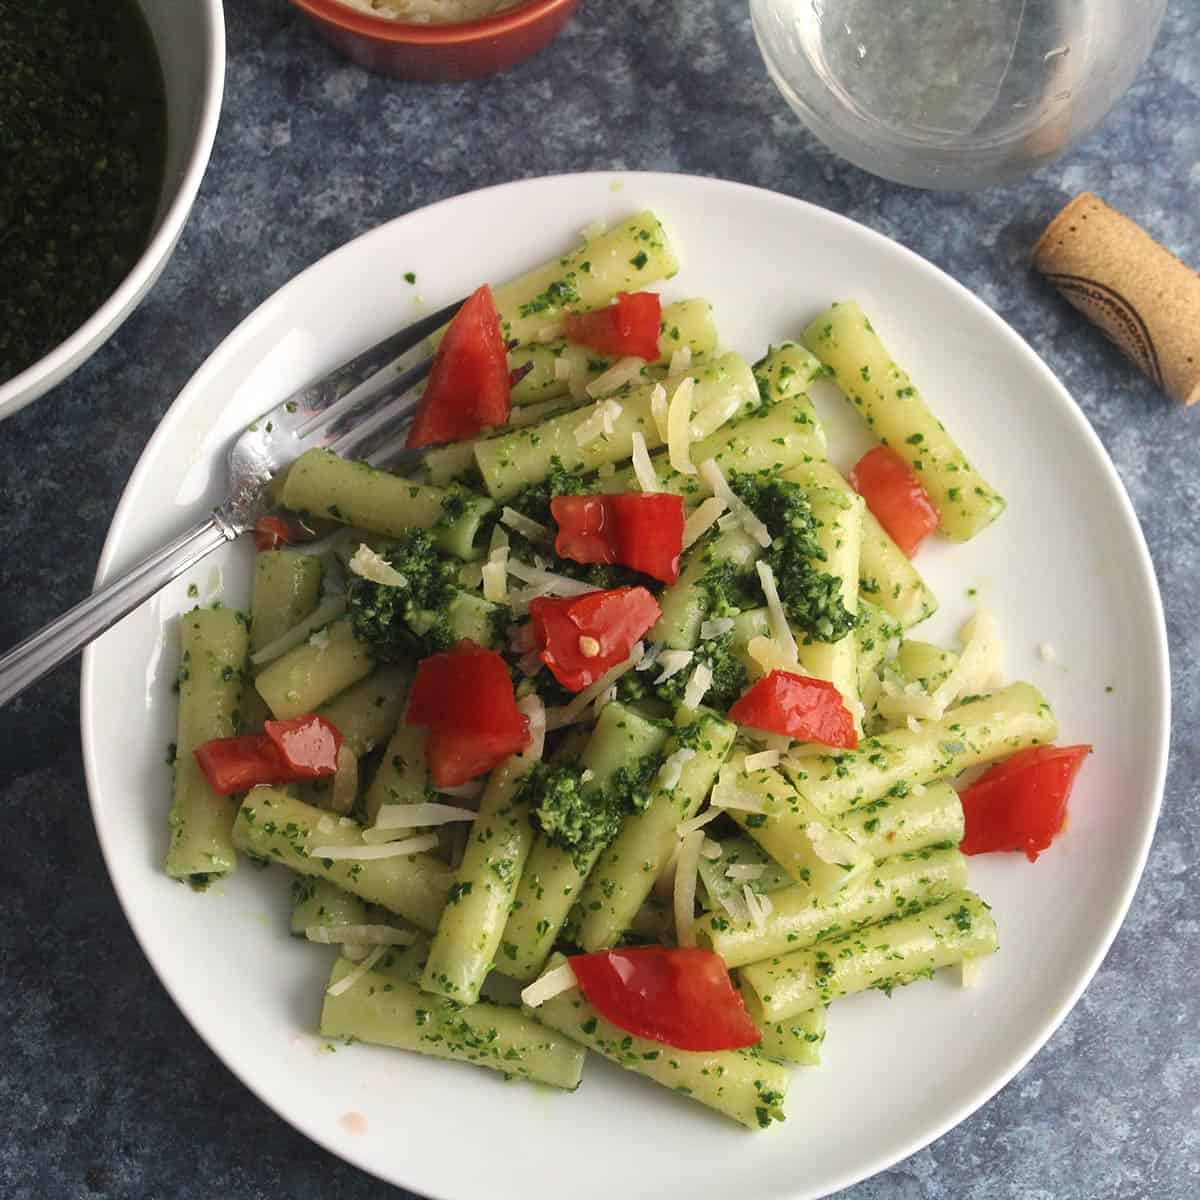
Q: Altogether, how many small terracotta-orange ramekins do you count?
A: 1